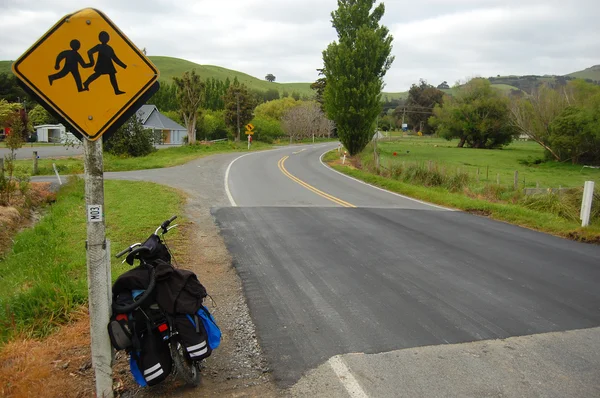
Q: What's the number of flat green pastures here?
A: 1